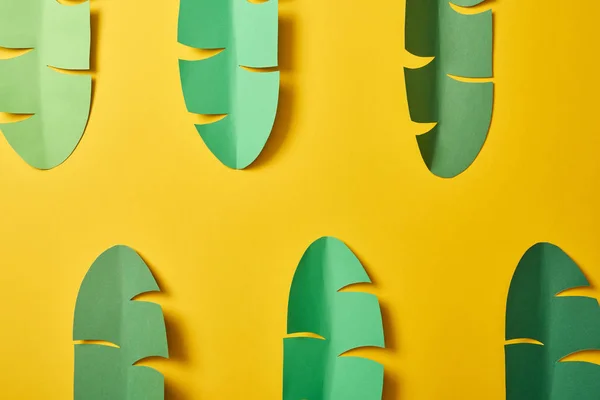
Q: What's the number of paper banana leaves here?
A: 6